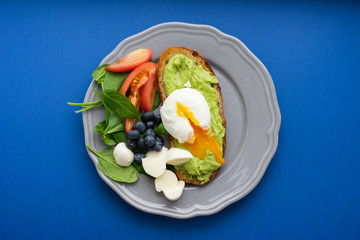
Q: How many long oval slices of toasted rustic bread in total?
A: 1